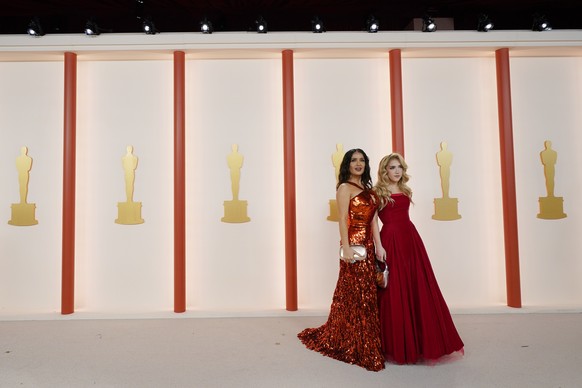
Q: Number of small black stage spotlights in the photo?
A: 10